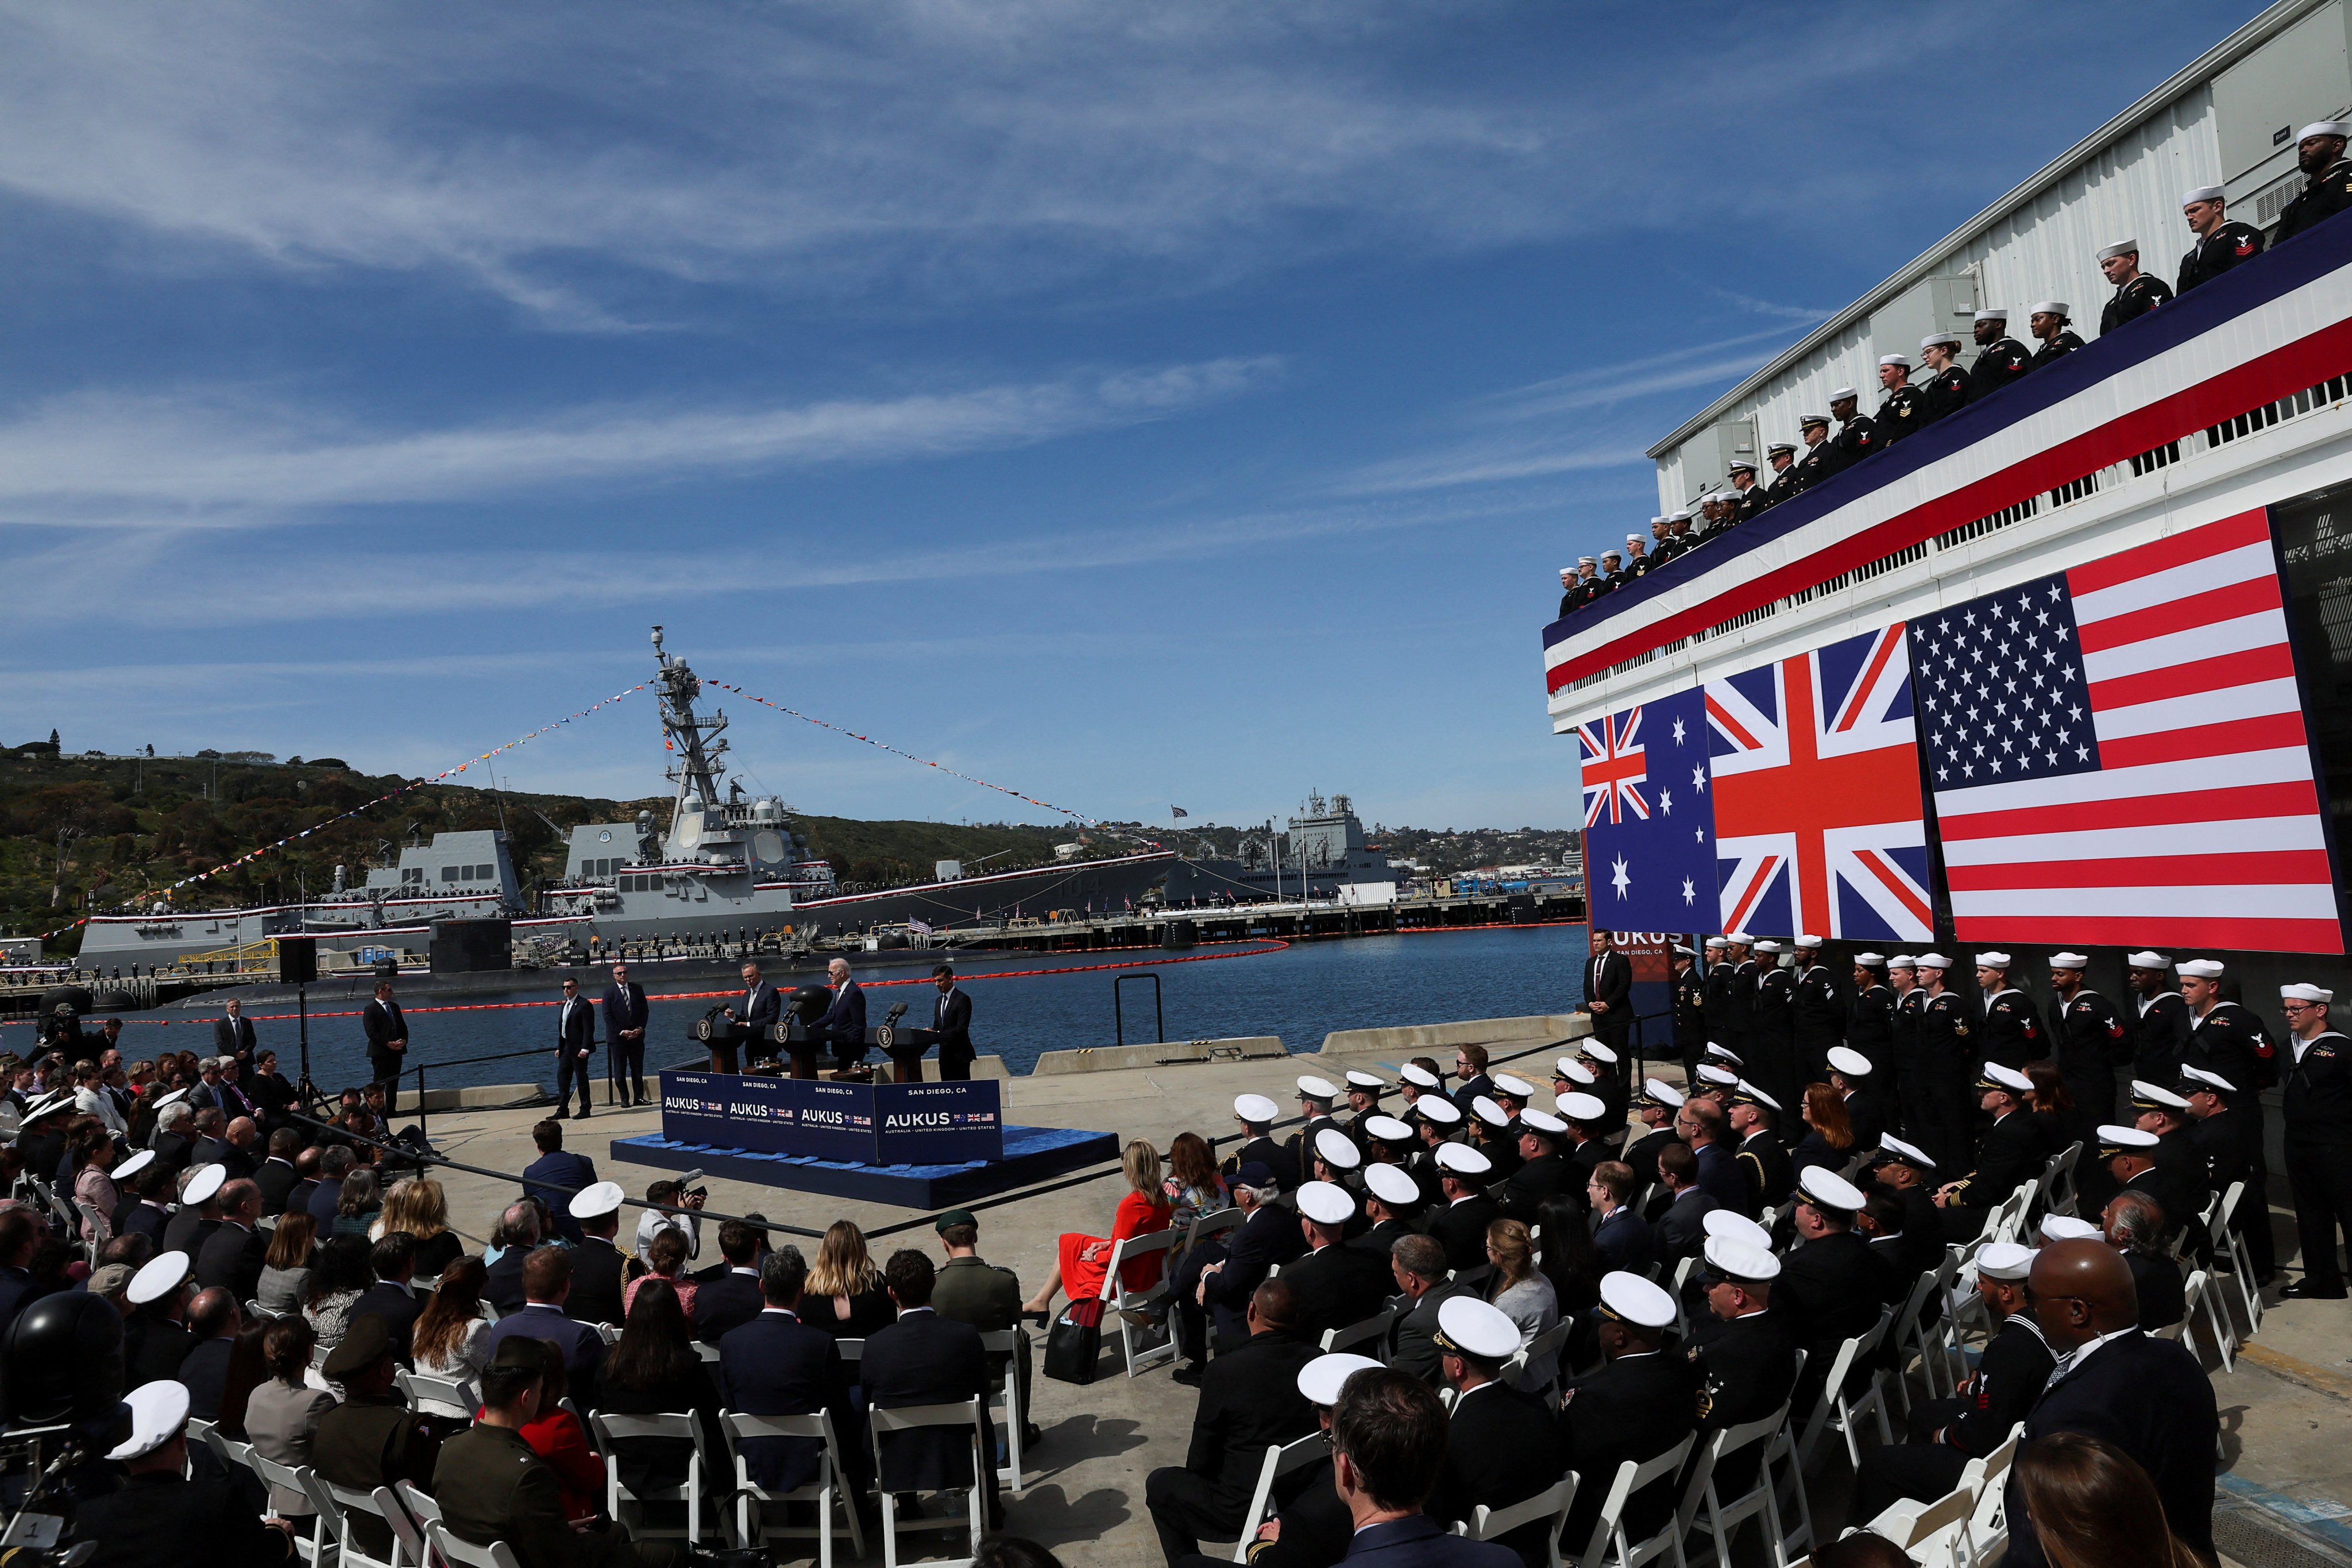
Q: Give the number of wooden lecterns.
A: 3